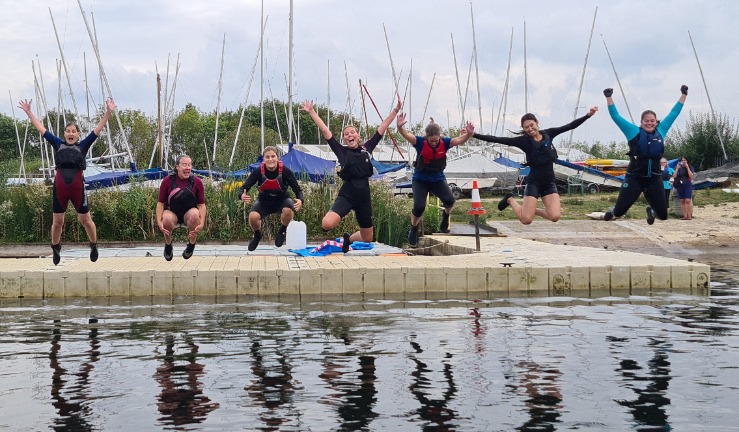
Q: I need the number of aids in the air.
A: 7